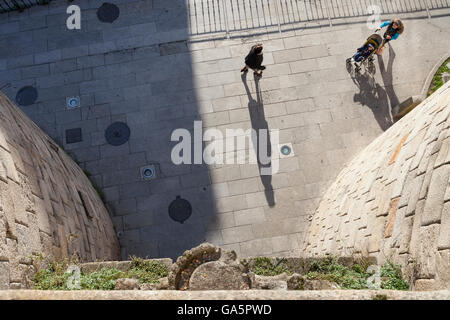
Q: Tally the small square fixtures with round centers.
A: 3